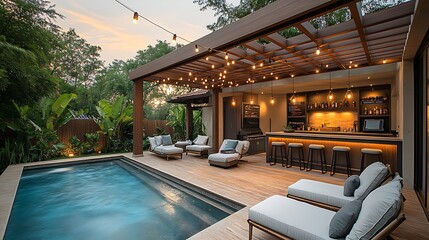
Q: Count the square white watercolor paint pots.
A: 0